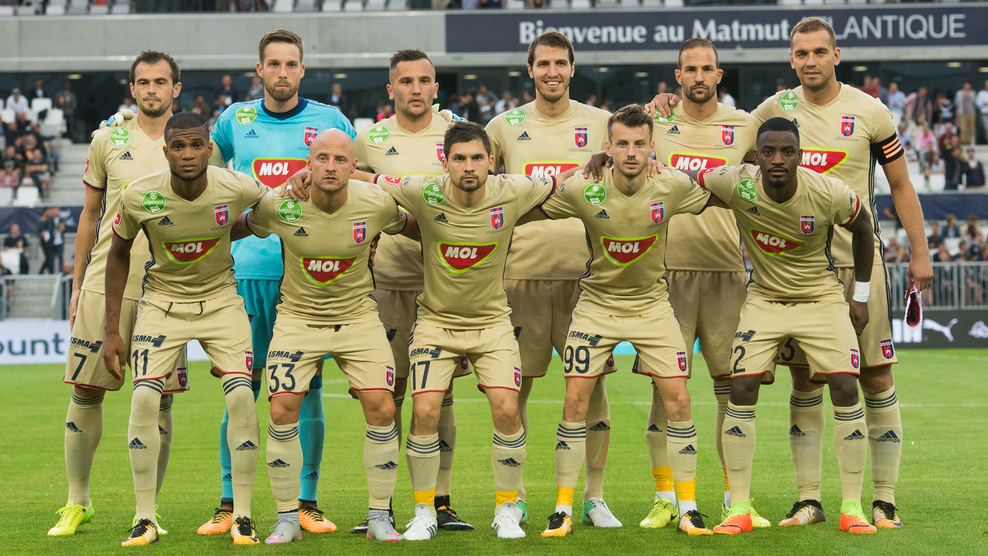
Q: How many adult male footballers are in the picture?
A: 11